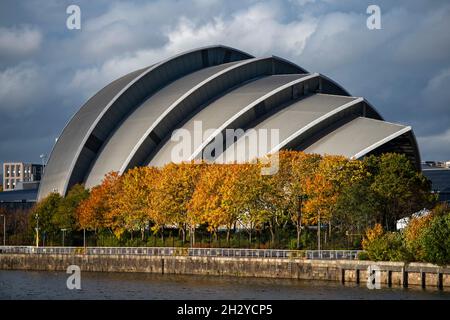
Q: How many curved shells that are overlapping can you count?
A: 5